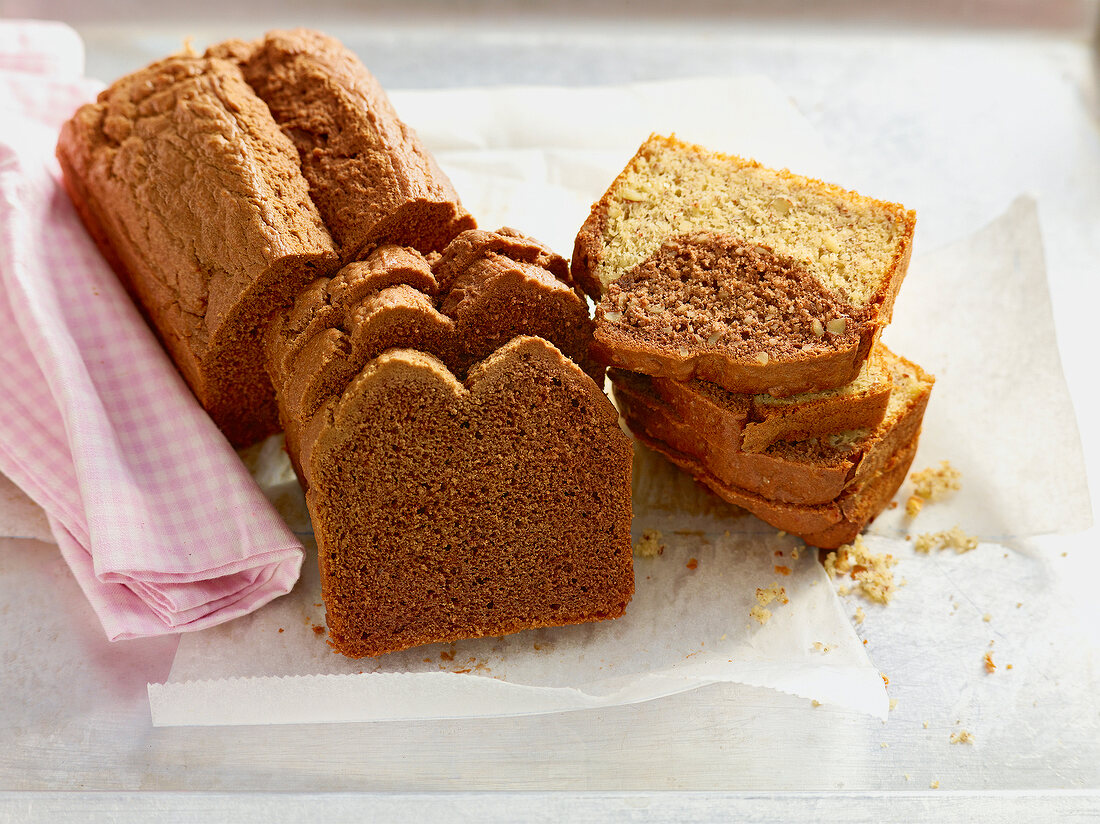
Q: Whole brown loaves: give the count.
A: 1